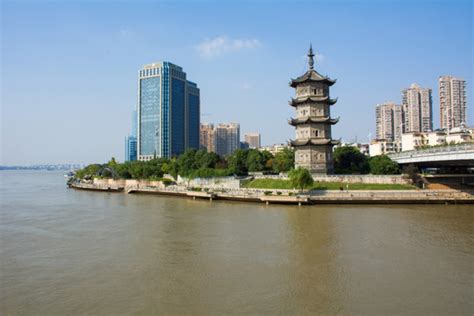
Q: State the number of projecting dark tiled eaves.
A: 4